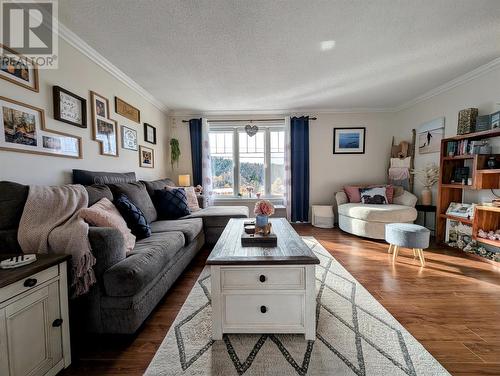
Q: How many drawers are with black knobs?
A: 3